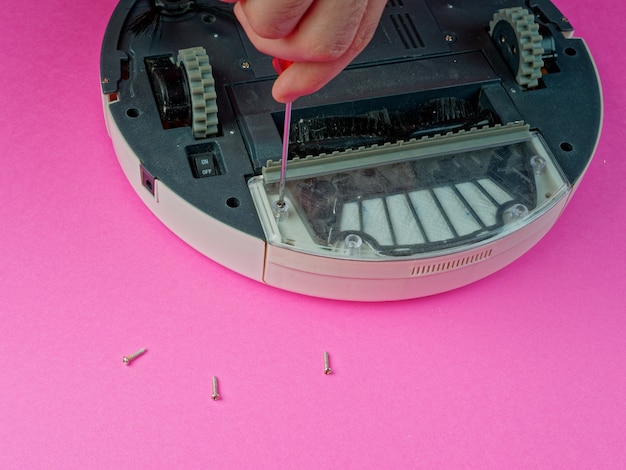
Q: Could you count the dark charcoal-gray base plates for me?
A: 1